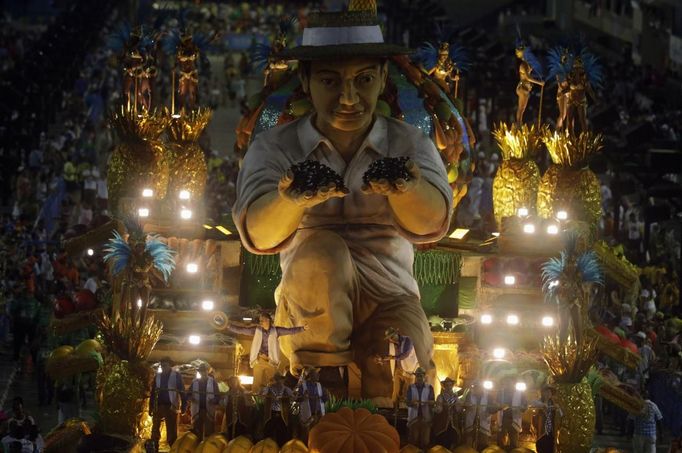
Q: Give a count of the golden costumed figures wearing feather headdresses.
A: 10